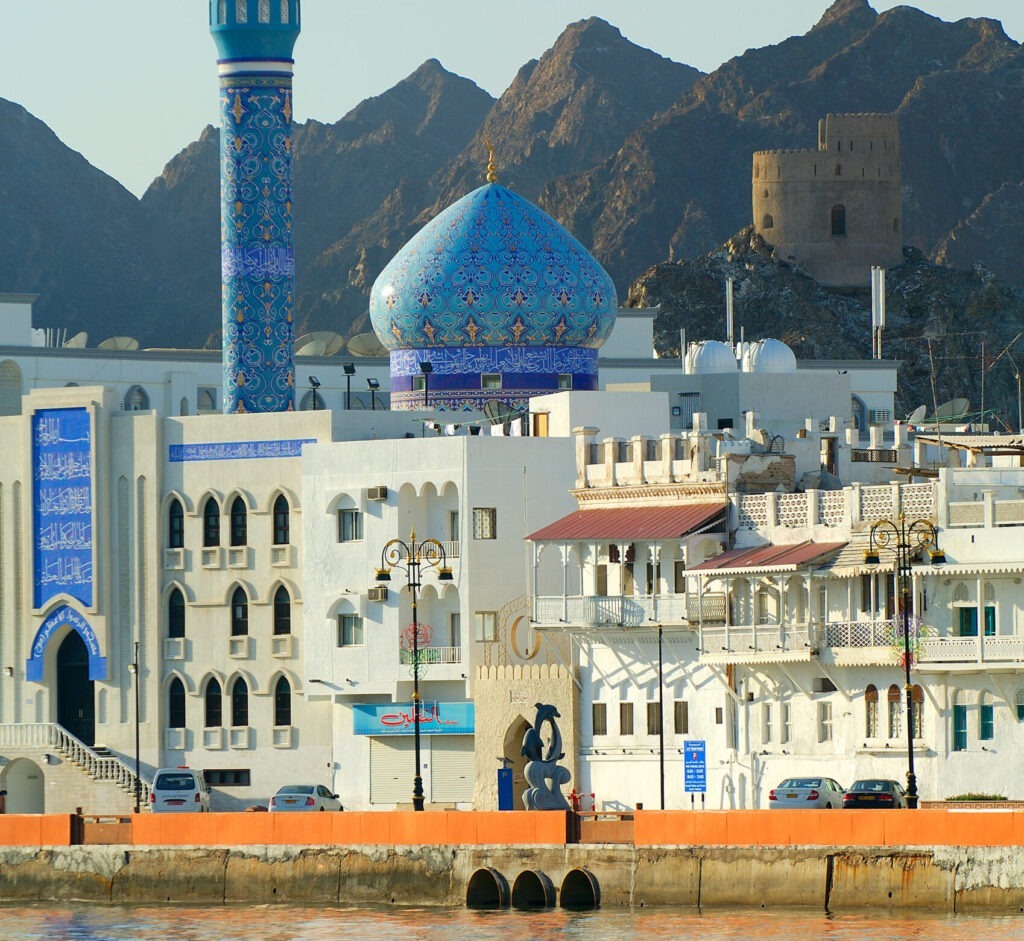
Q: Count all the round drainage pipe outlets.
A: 3